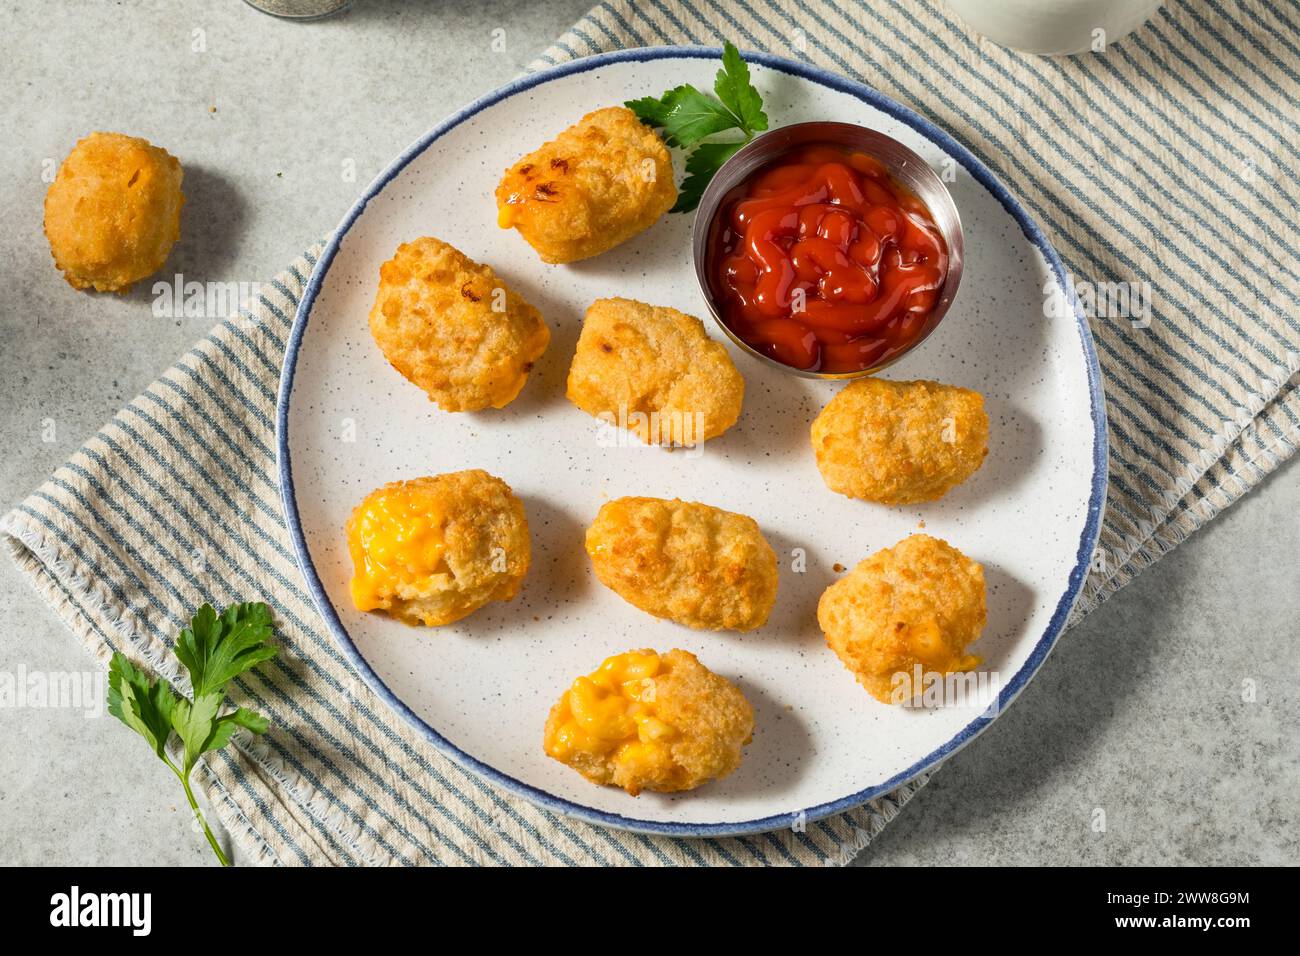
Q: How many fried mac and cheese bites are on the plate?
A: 8